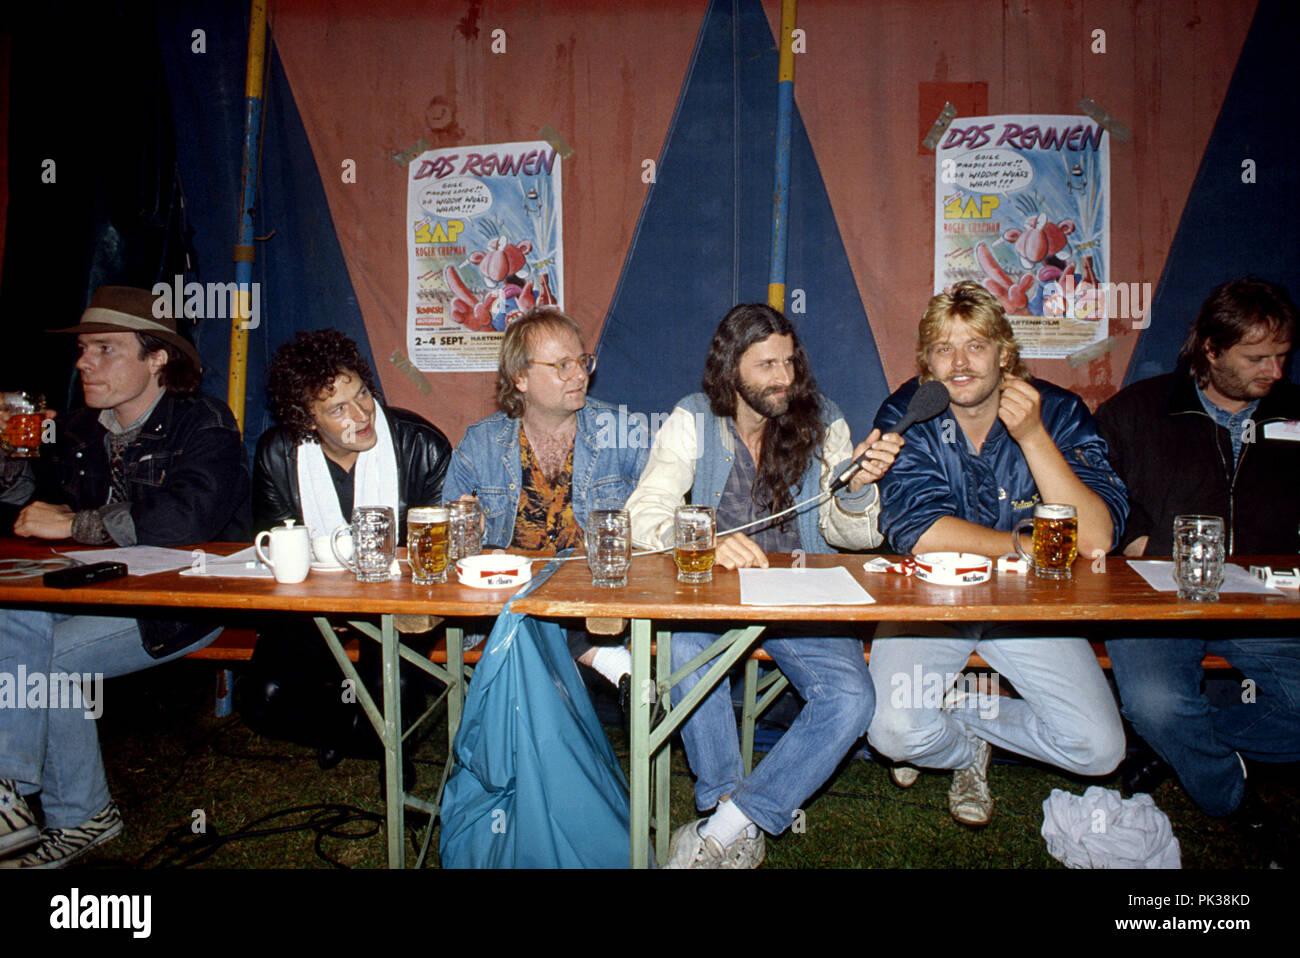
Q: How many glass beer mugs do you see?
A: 8